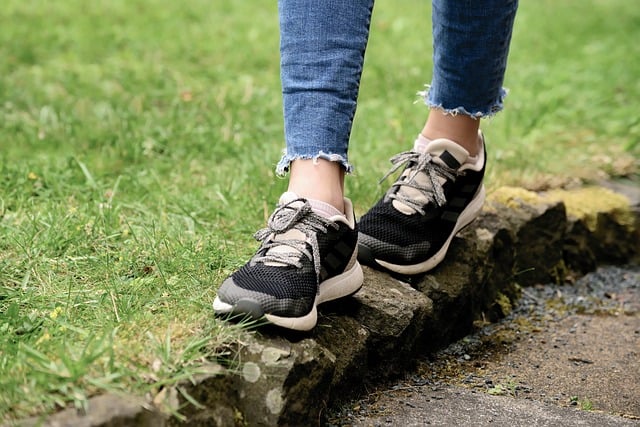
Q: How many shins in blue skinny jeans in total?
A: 2